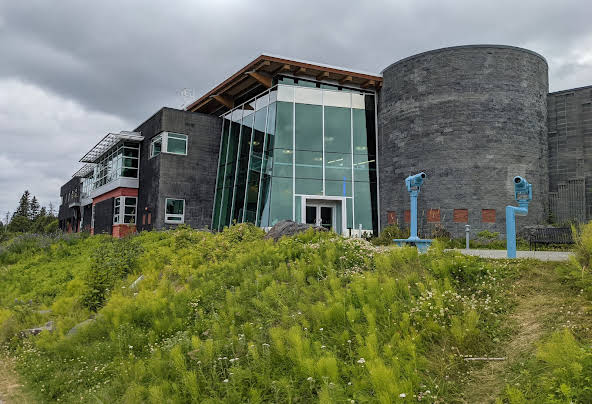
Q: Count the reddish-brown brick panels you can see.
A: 5